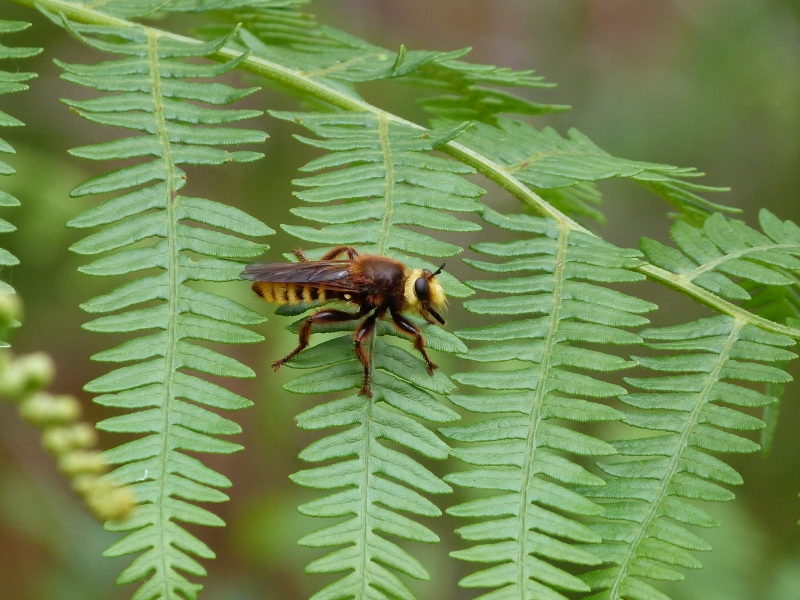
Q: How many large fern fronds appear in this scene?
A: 4